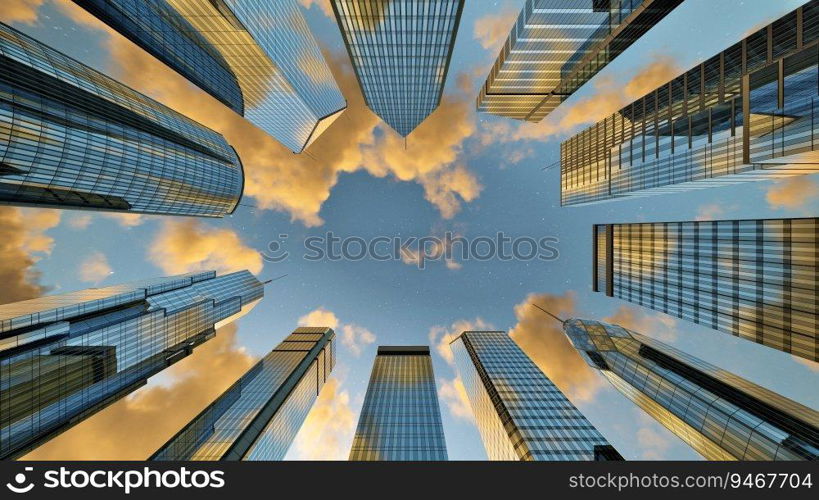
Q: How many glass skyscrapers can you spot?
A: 11